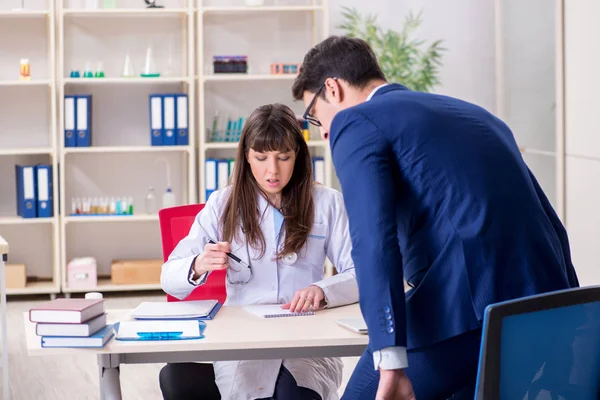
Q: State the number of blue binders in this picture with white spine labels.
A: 10